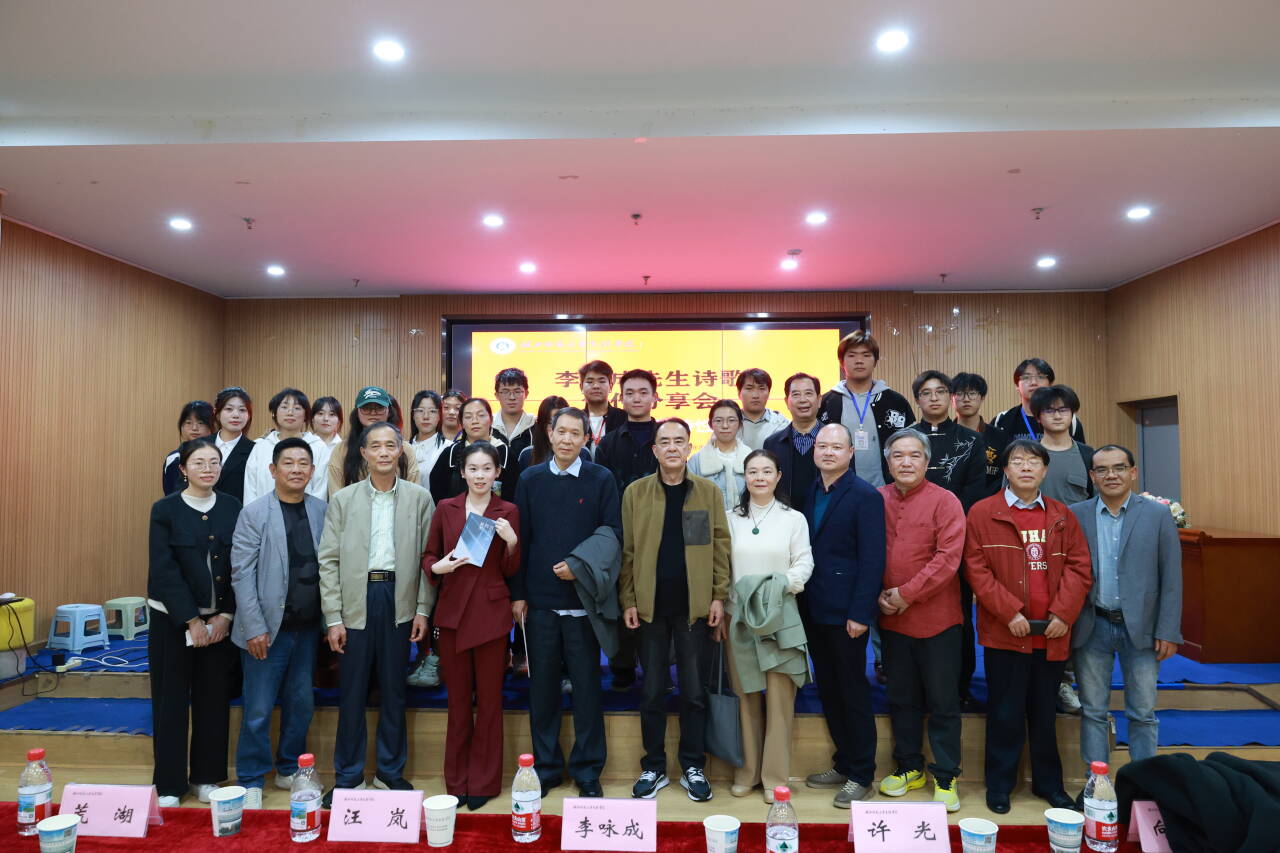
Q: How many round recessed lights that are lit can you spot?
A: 10